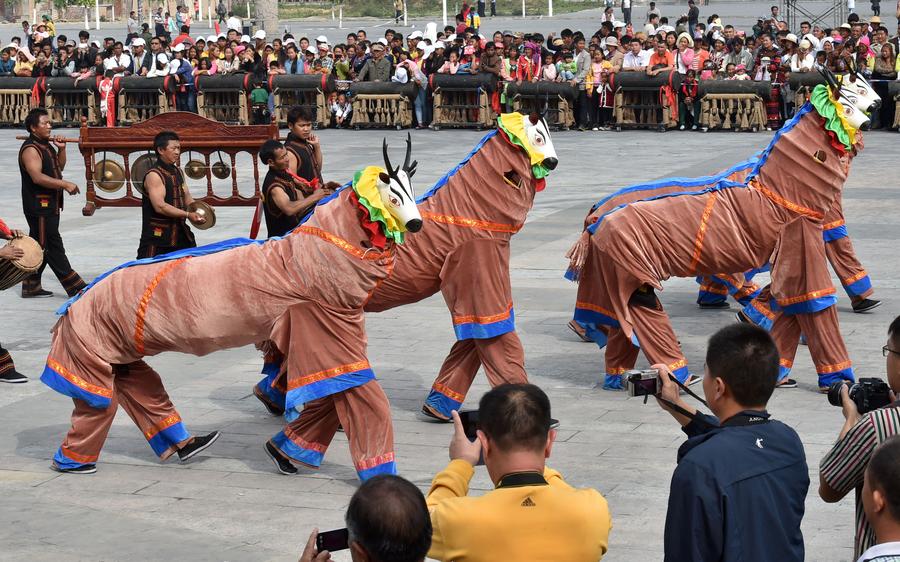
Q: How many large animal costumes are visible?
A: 4